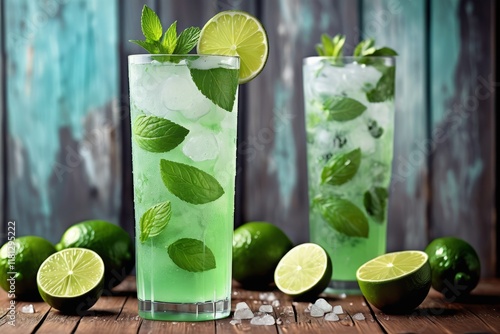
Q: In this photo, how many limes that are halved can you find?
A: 3